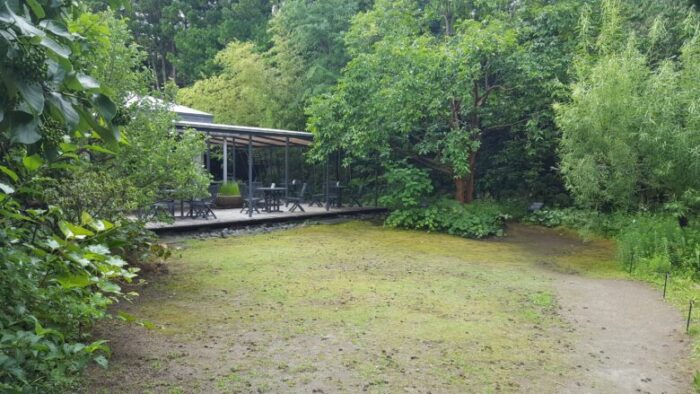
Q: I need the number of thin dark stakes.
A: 3